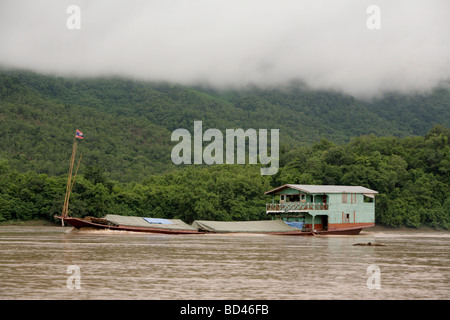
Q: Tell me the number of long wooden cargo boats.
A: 1